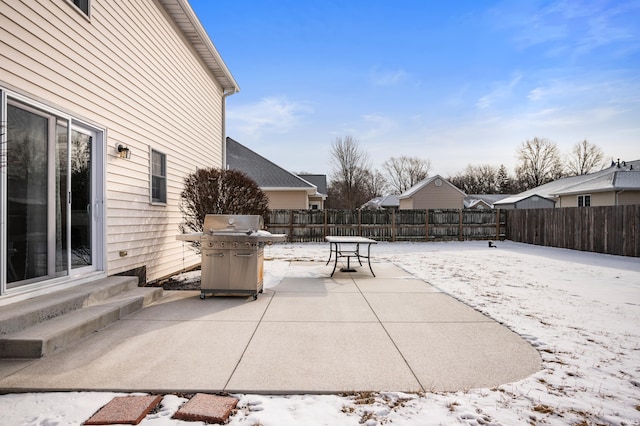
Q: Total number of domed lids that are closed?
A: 1